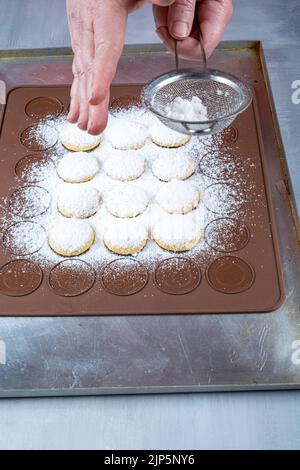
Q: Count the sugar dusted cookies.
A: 12